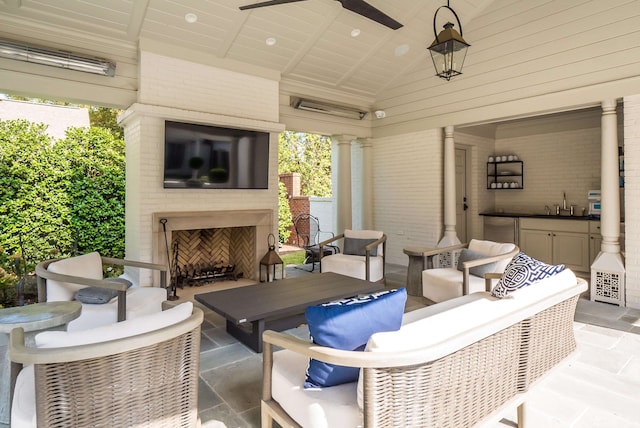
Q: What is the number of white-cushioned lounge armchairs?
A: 4